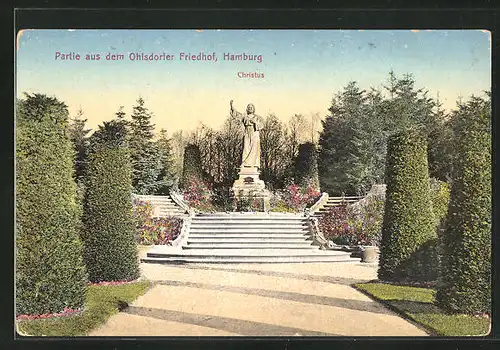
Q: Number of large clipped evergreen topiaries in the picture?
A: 4